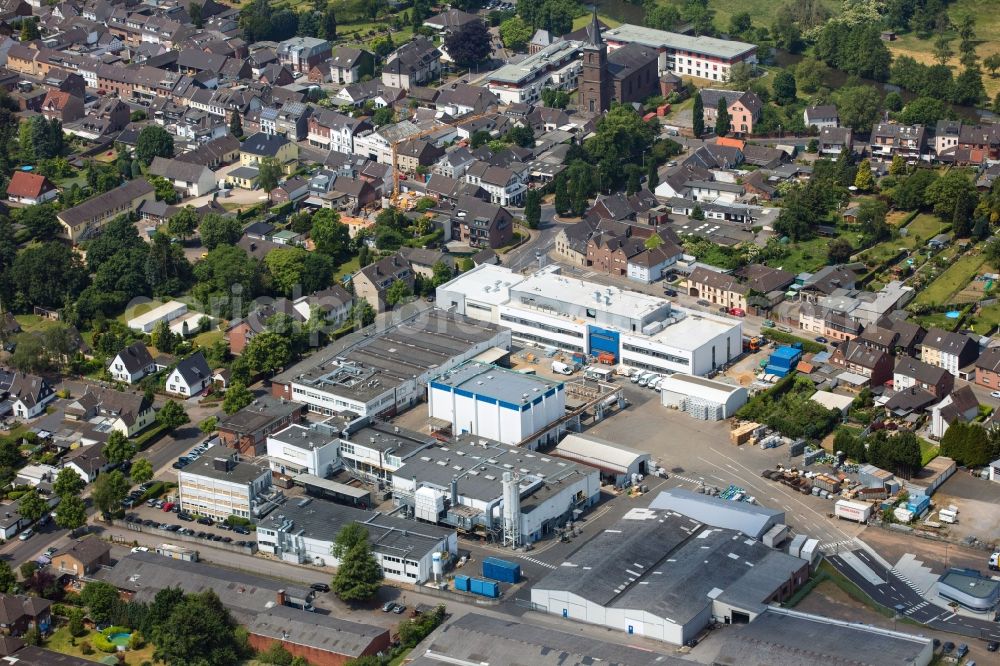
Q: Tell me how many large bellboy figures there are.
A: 0